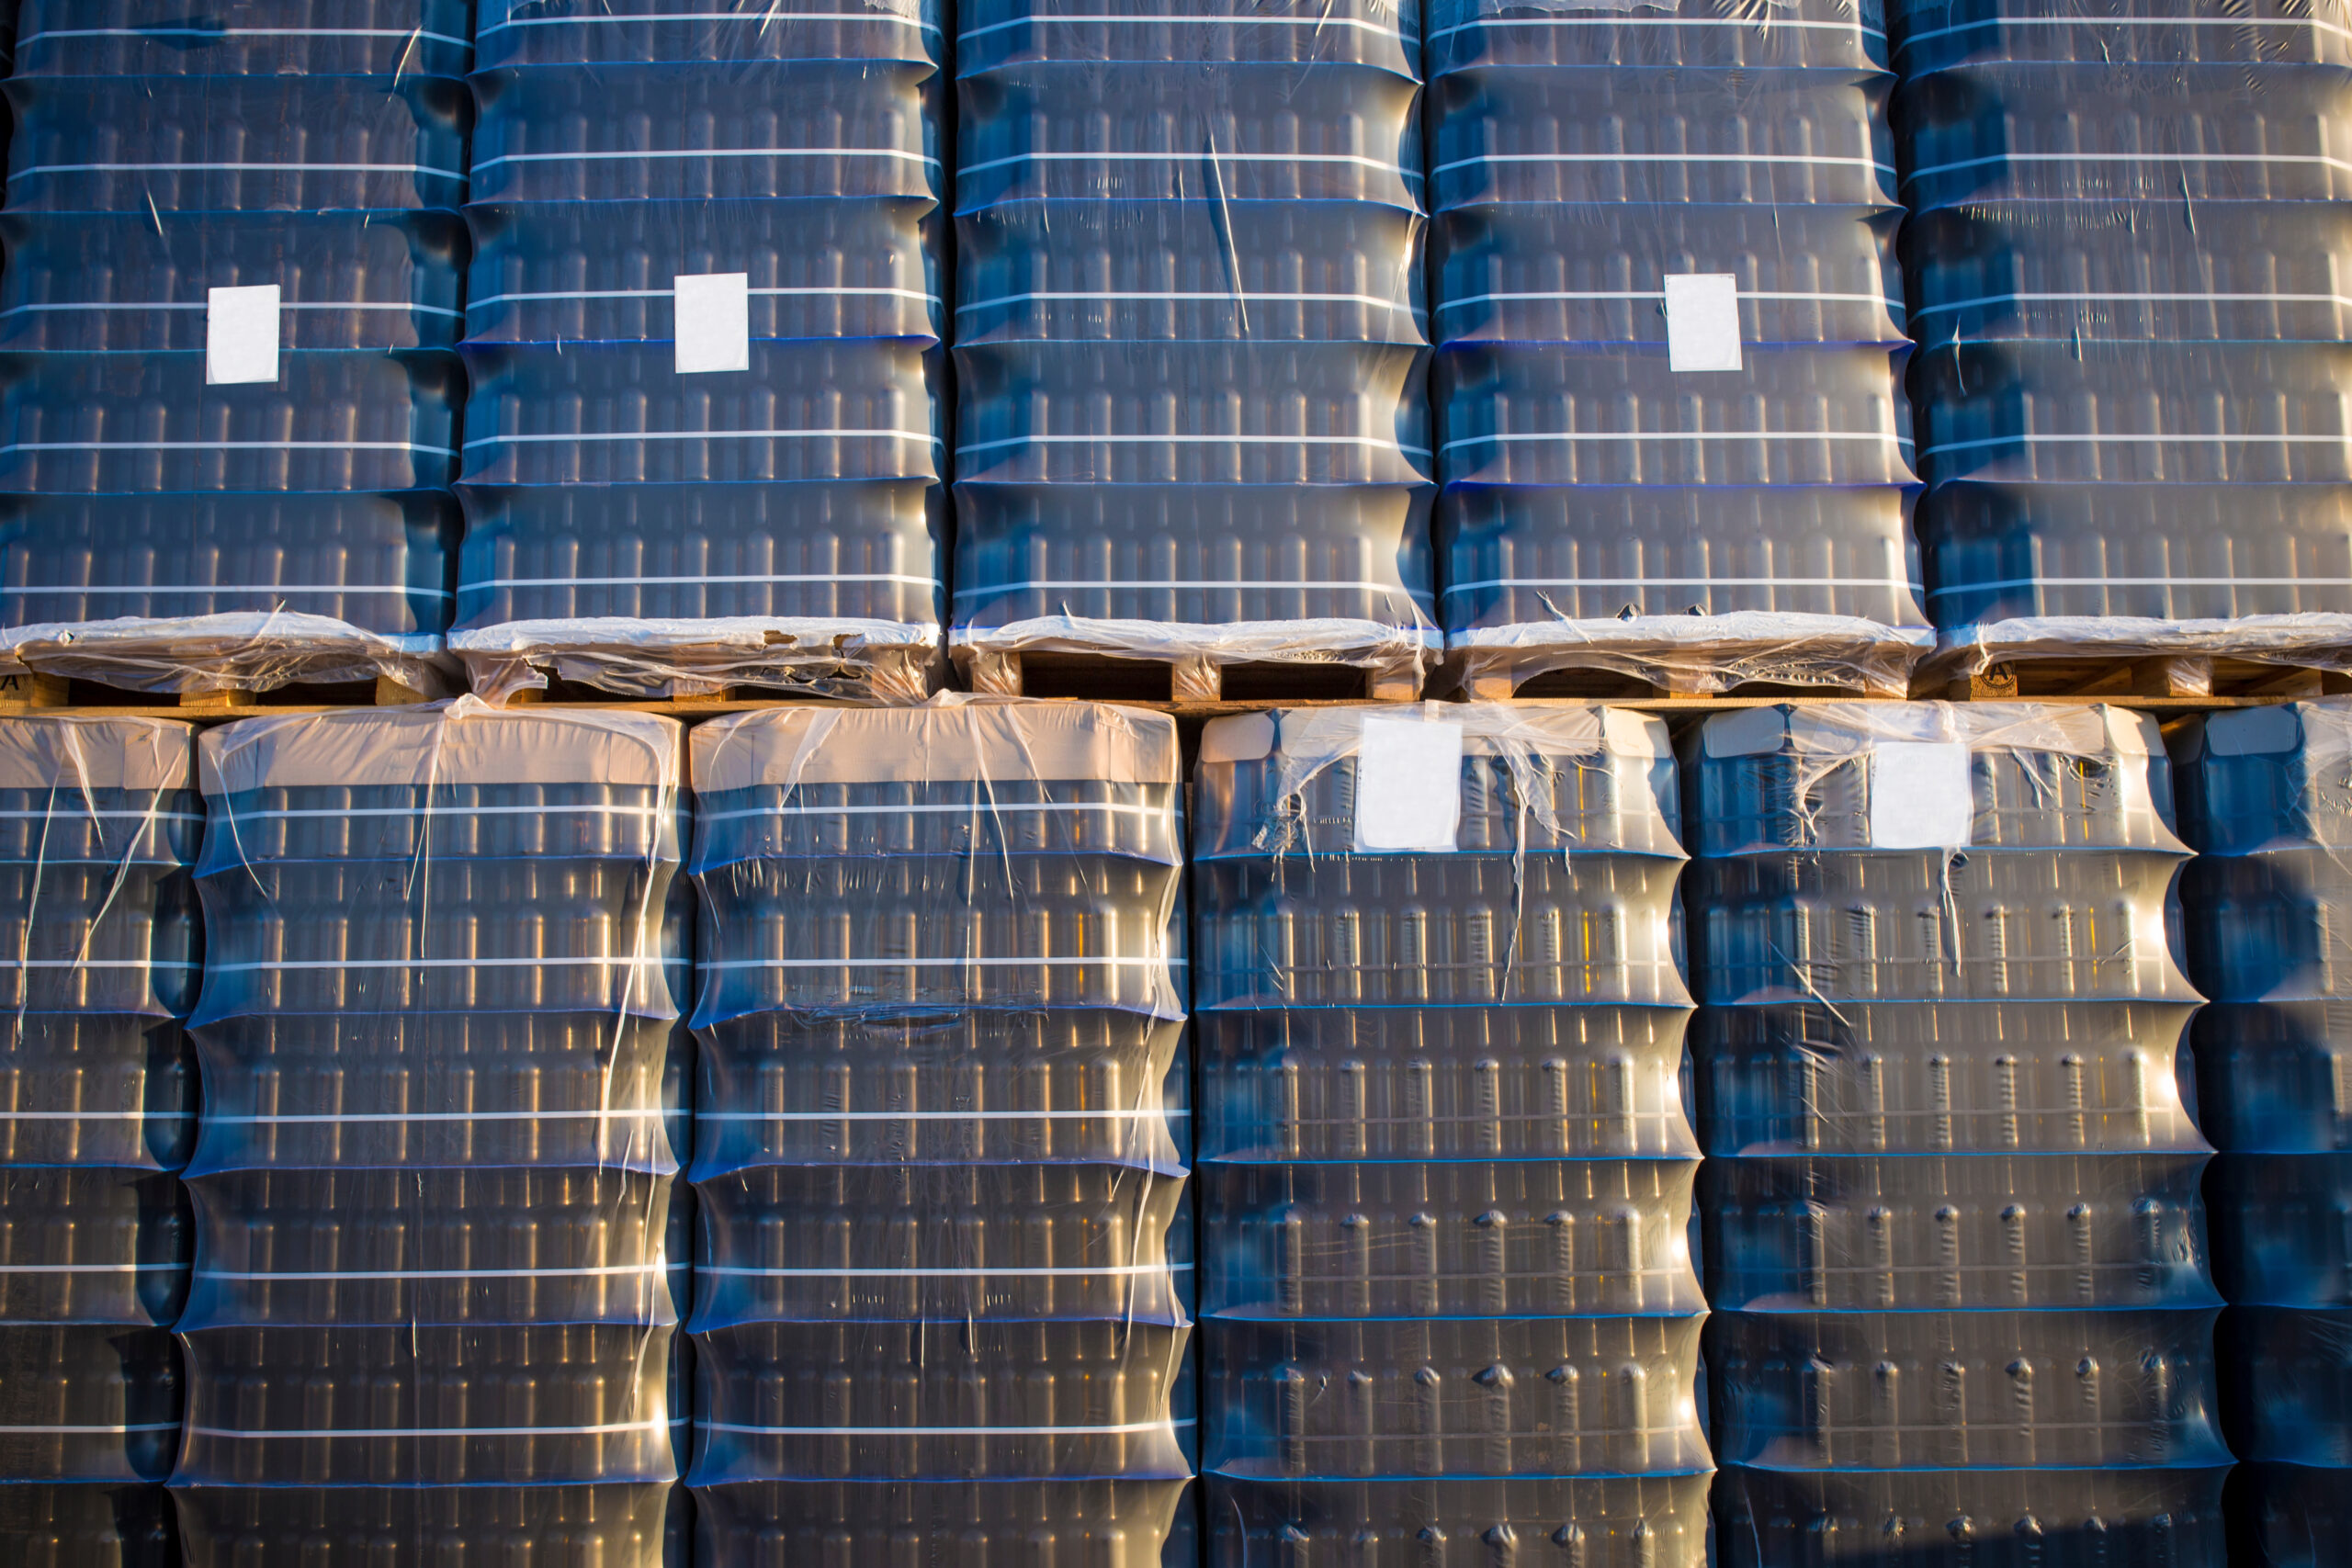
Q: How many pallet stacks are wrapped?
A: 11